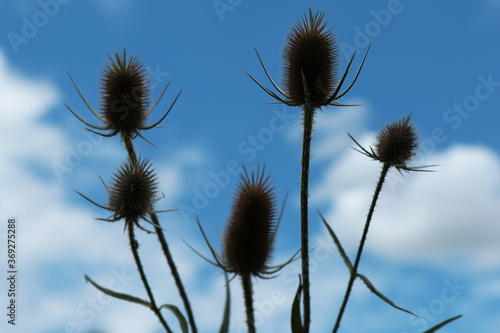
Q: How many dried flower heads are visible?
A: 5